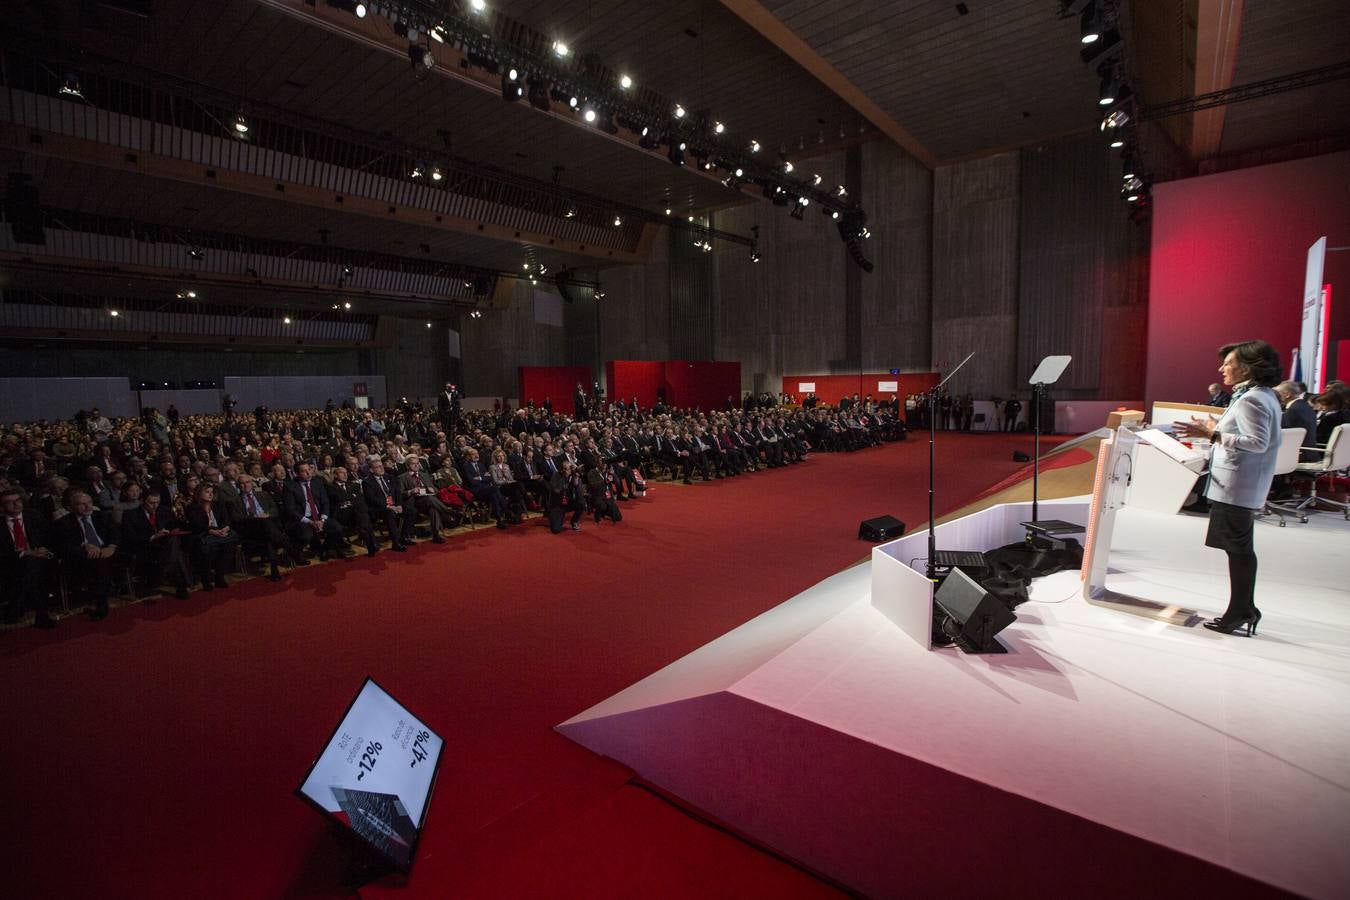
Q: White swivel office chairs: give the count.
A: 2